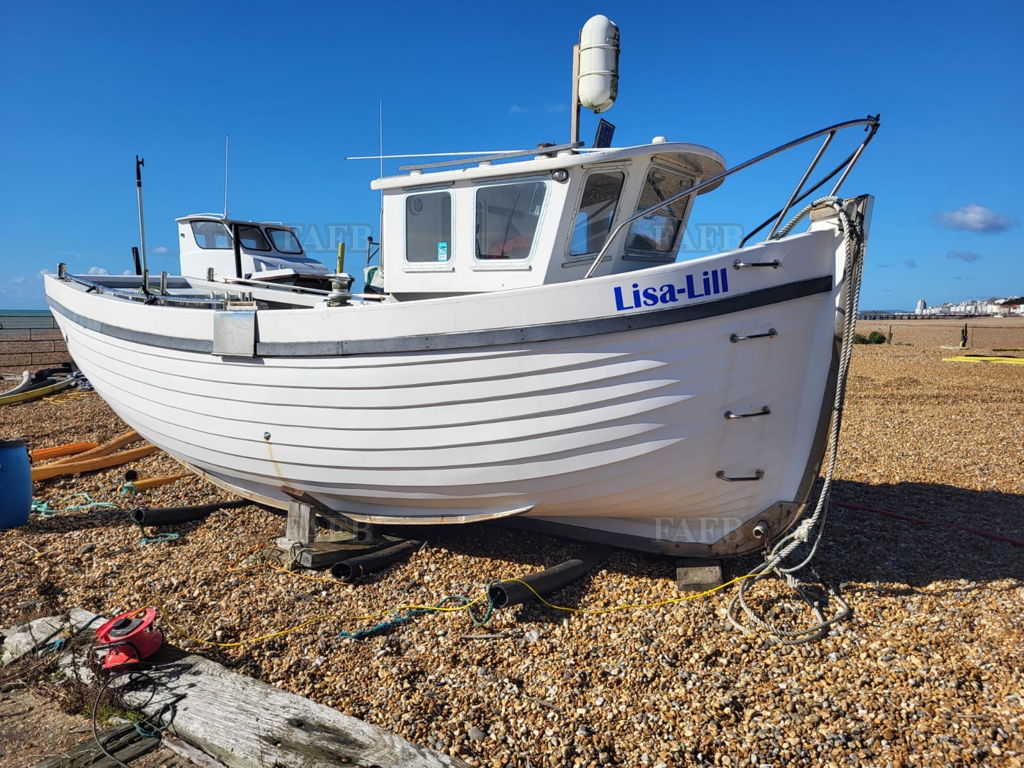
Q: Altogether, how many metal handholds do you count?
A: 4